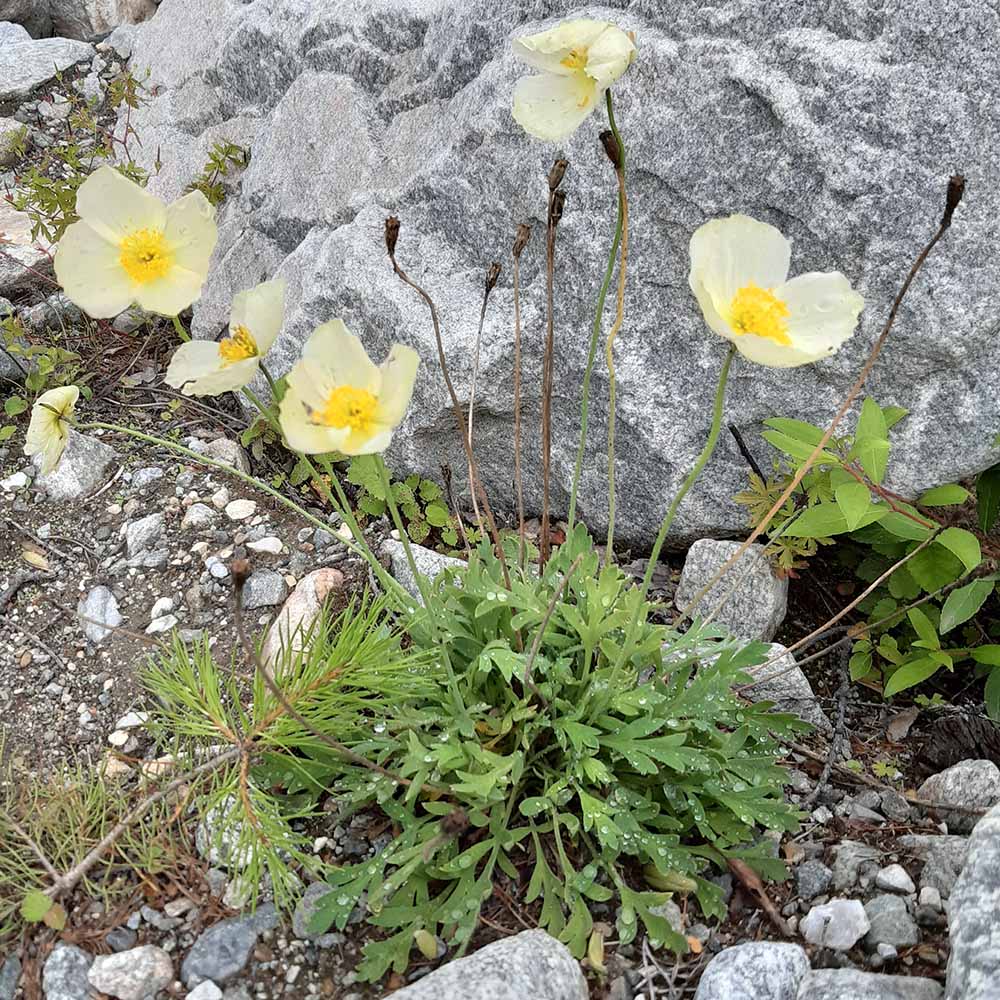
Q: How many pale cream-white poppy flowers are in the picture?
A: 6